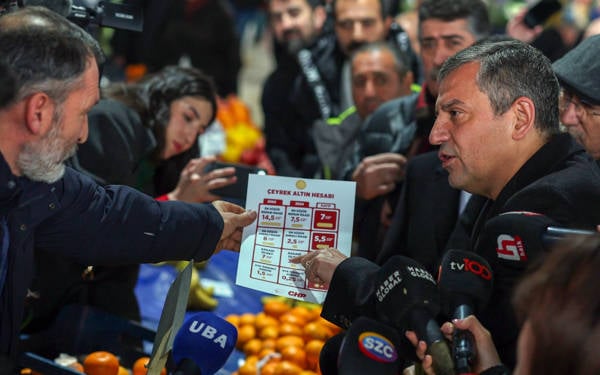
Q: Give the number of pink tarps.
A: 0